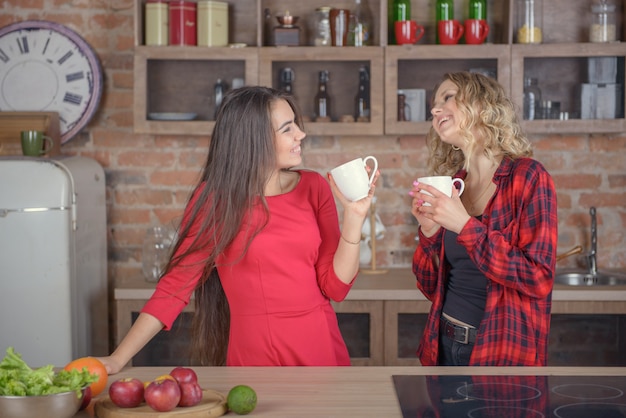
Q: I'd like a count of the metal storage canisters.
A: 3